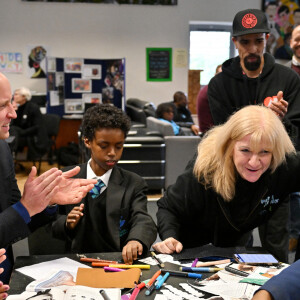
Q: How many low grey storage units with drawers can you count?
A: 1